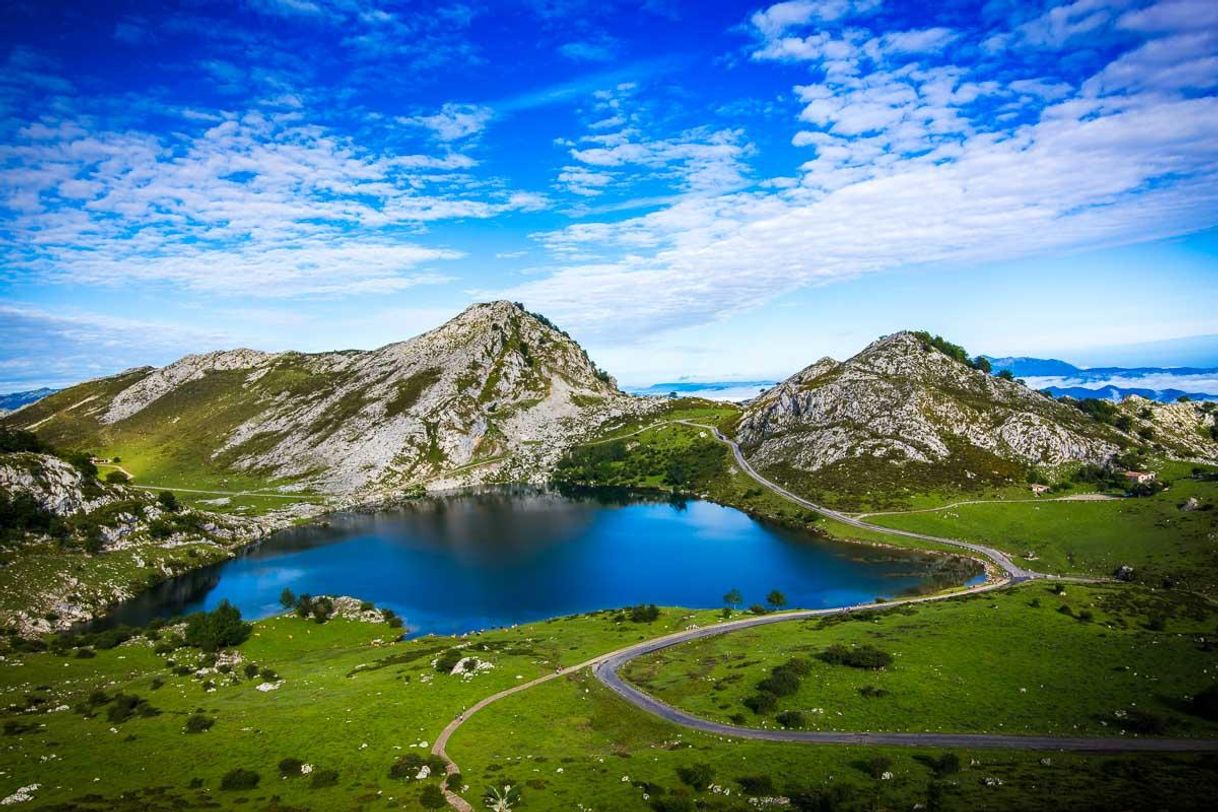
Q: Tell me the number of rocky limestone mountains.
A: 2